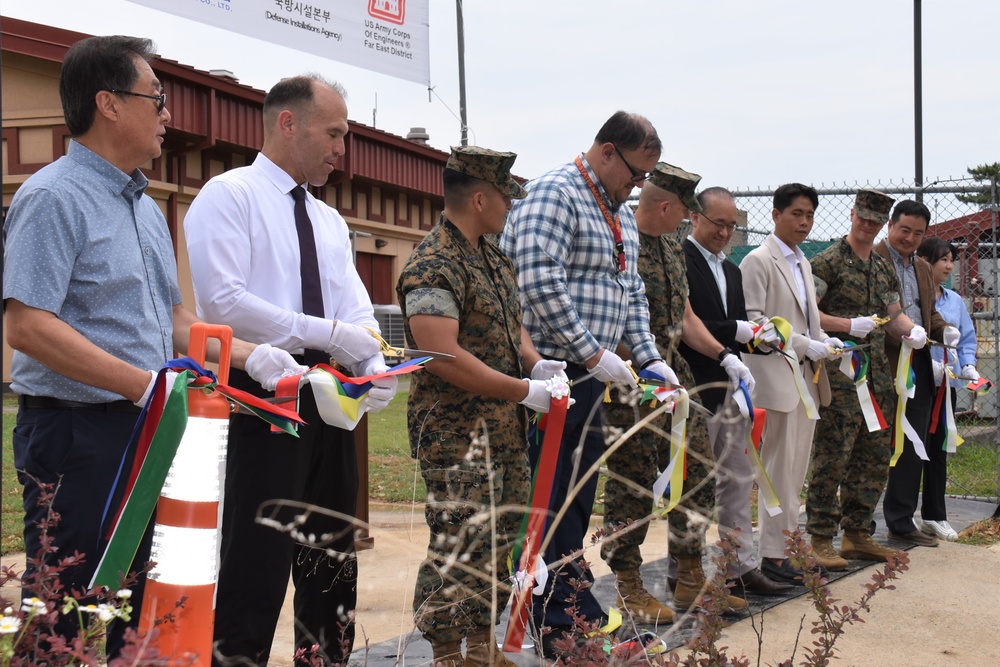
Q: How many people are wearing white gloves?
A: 10